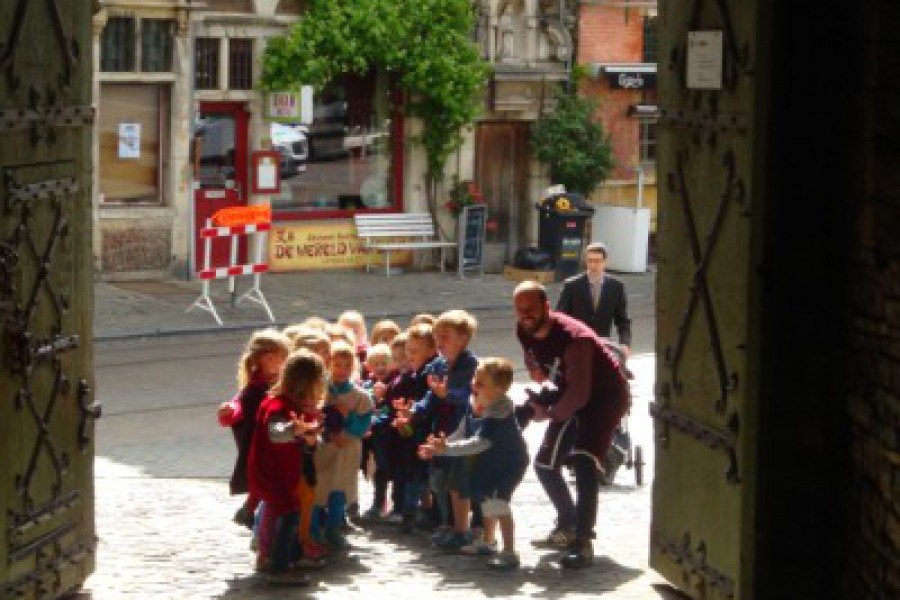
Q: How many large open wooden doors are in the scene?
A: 2